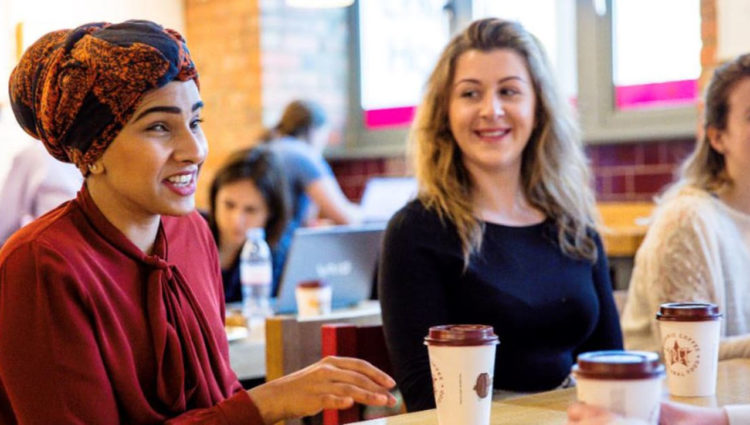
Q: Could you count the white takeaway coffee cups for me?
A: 4